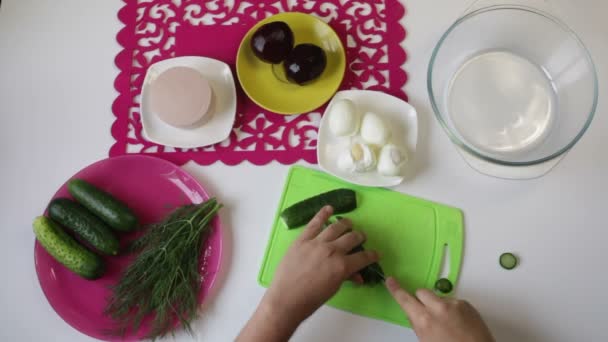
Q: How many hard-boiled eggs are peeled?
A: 4